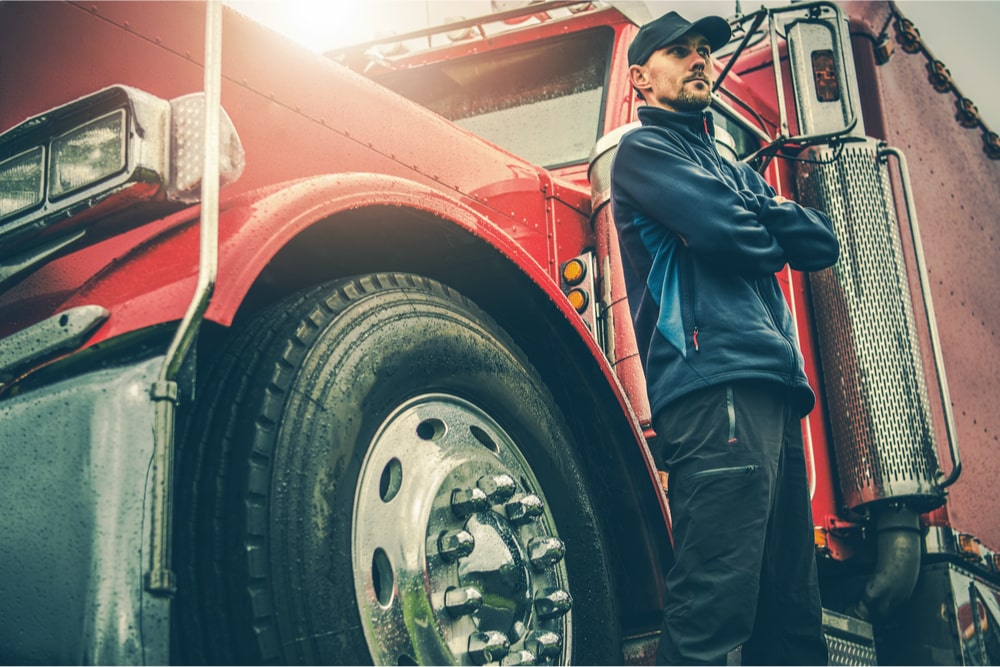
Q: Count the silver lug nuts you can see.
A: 10